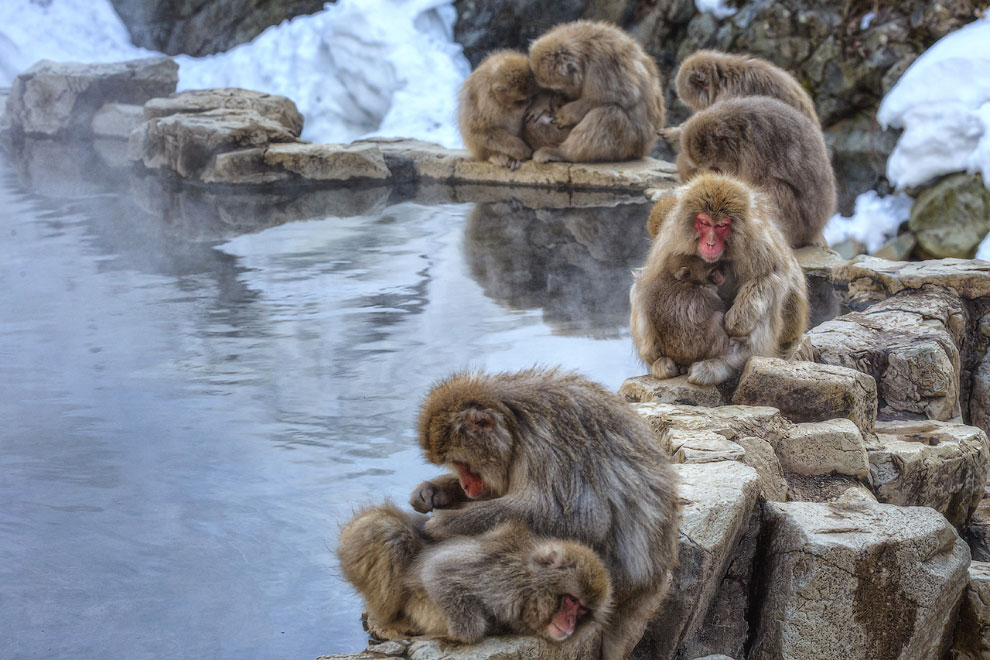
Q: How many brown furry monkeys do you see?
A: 10